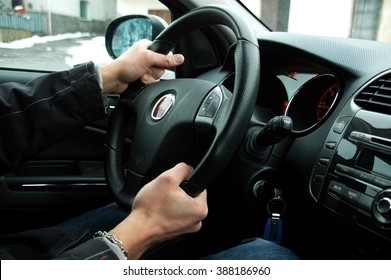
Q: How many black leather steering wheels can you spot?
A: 1